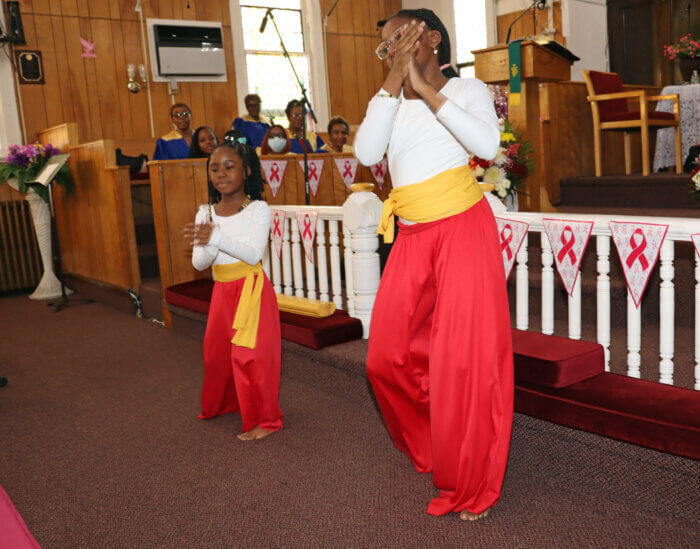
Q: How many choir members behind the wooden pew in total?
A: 6